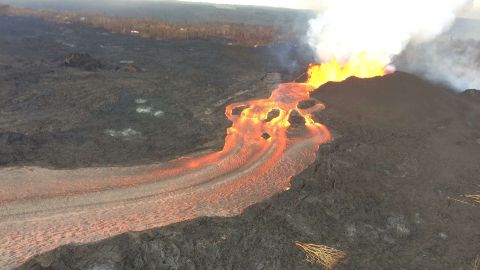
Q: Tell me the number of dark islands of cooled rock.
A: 5